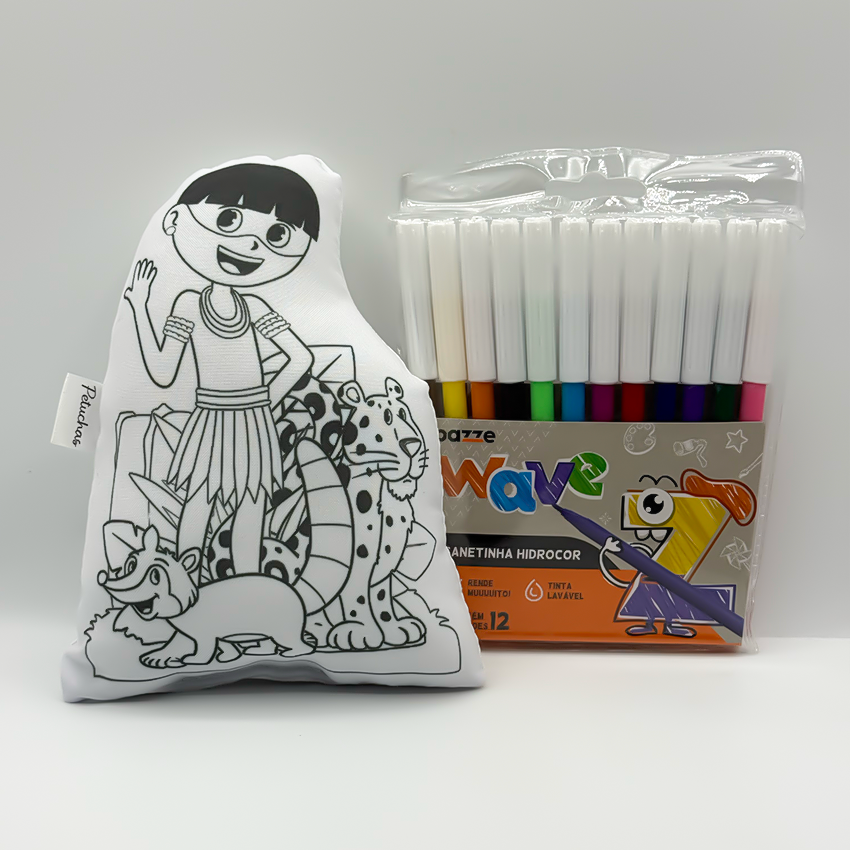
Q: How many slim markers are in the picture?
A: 12